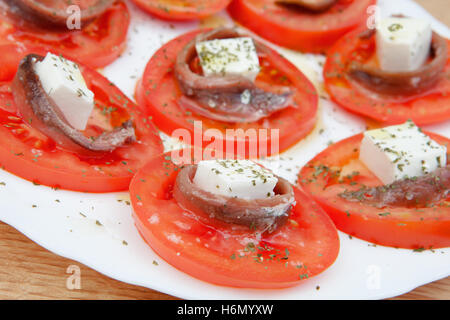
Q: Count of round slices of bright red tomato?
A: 8